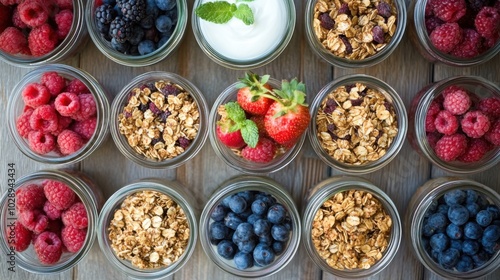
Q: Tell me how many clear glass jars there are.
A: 15